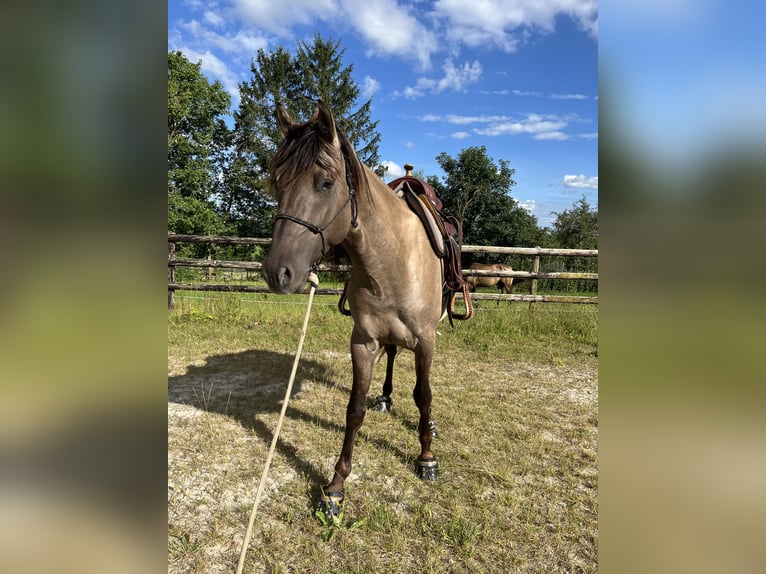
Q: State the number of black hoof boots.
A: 4